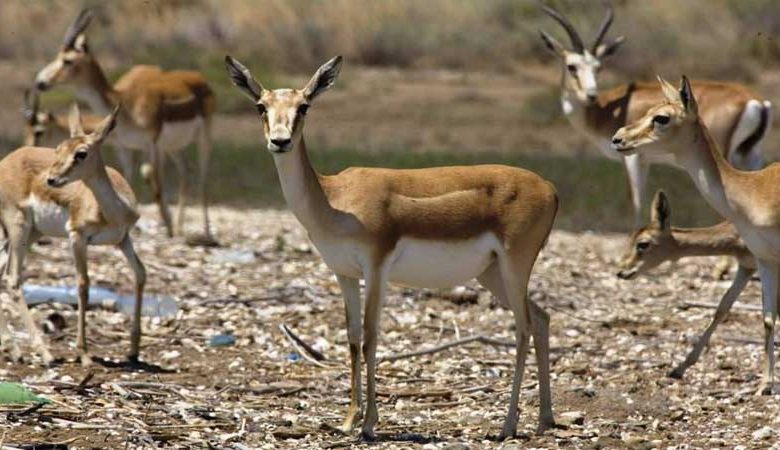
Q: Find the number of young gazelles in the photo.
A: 2